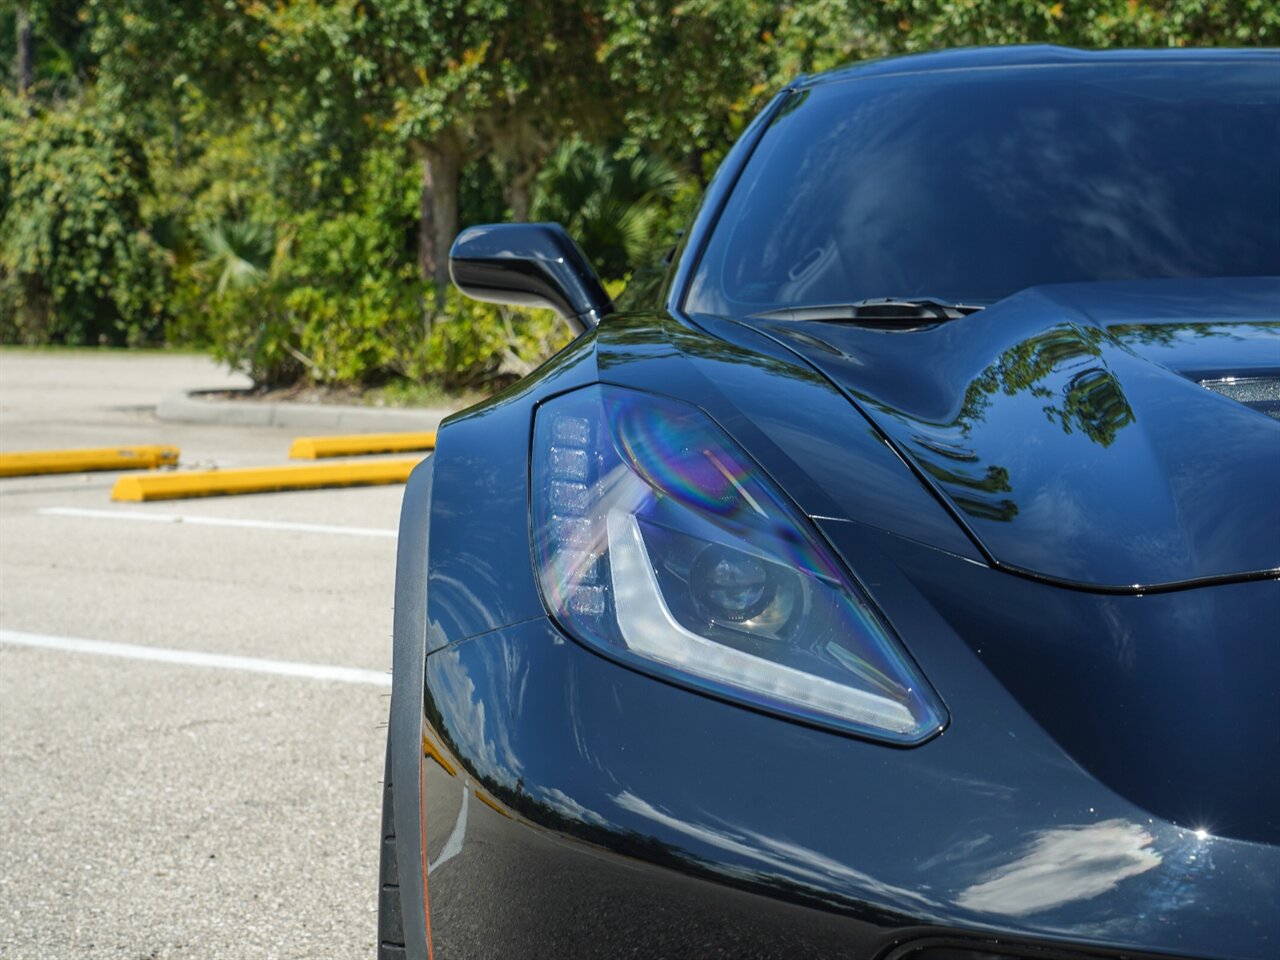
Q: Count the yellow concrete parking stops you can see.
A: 3